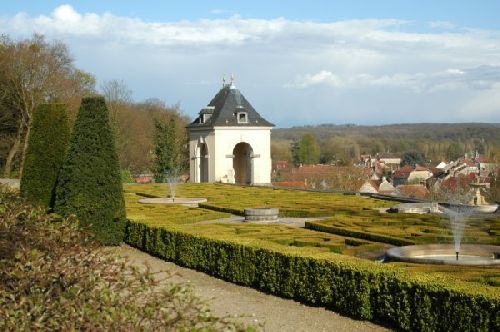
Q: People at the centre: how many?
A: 0